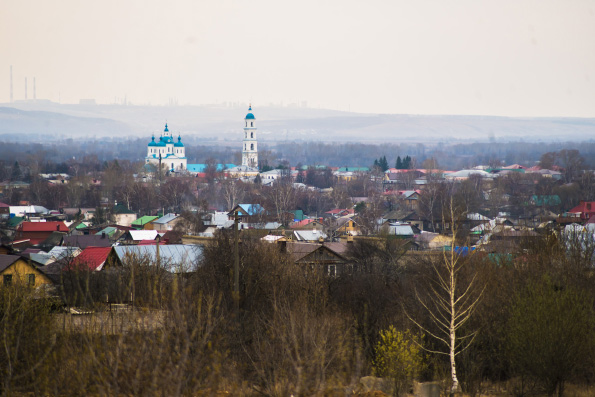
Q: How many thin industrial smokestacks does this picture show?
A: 3